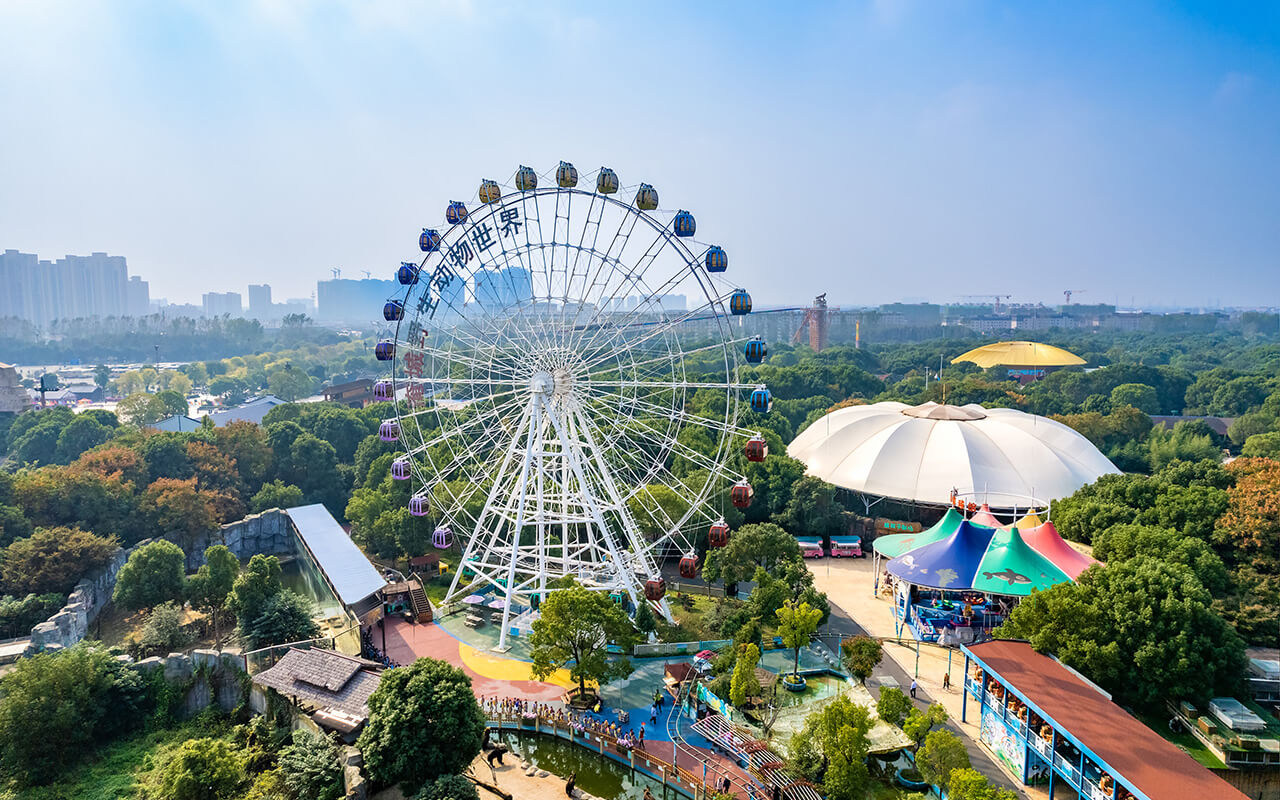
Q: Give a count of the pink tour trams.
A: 2